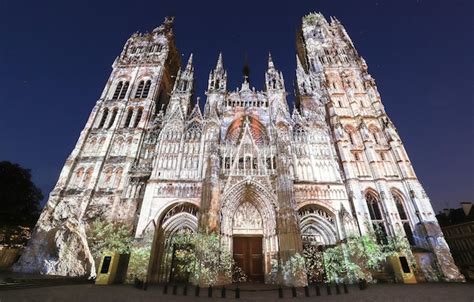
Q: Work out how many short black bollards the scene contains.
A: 14